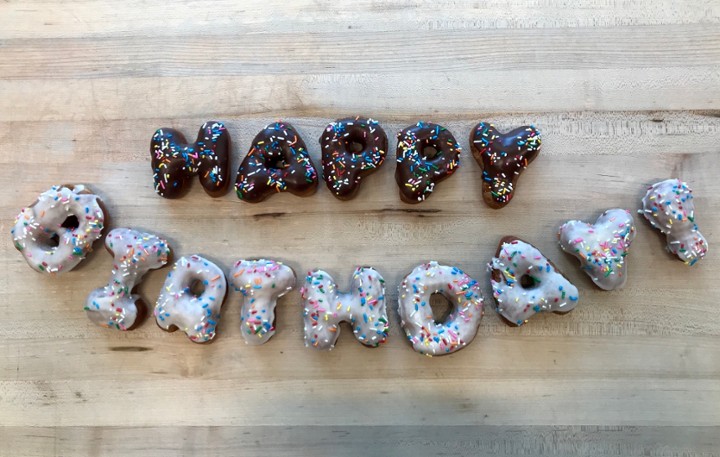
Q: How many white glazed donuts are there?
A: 9